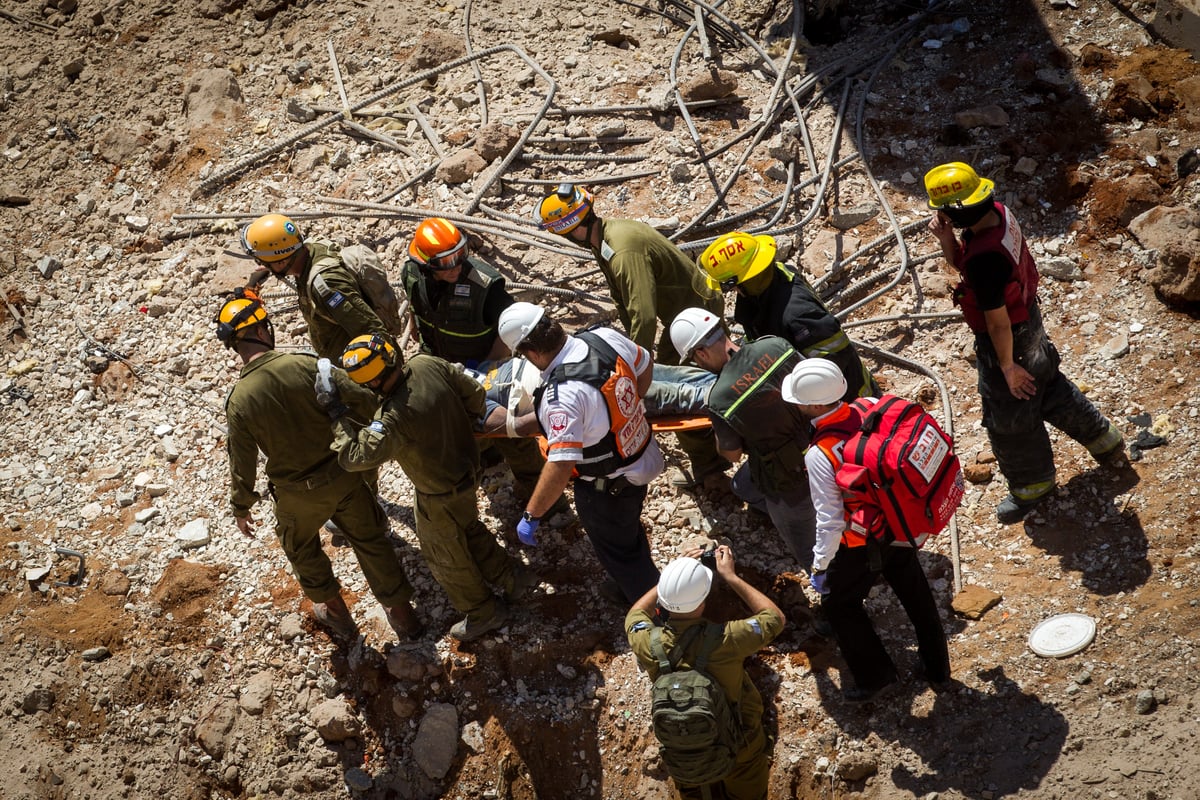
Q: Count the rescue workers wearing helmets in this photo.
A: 11